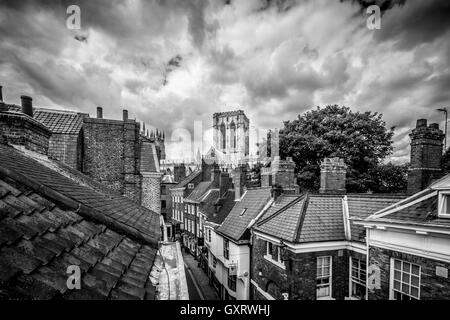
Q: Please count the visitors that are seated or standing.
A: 0